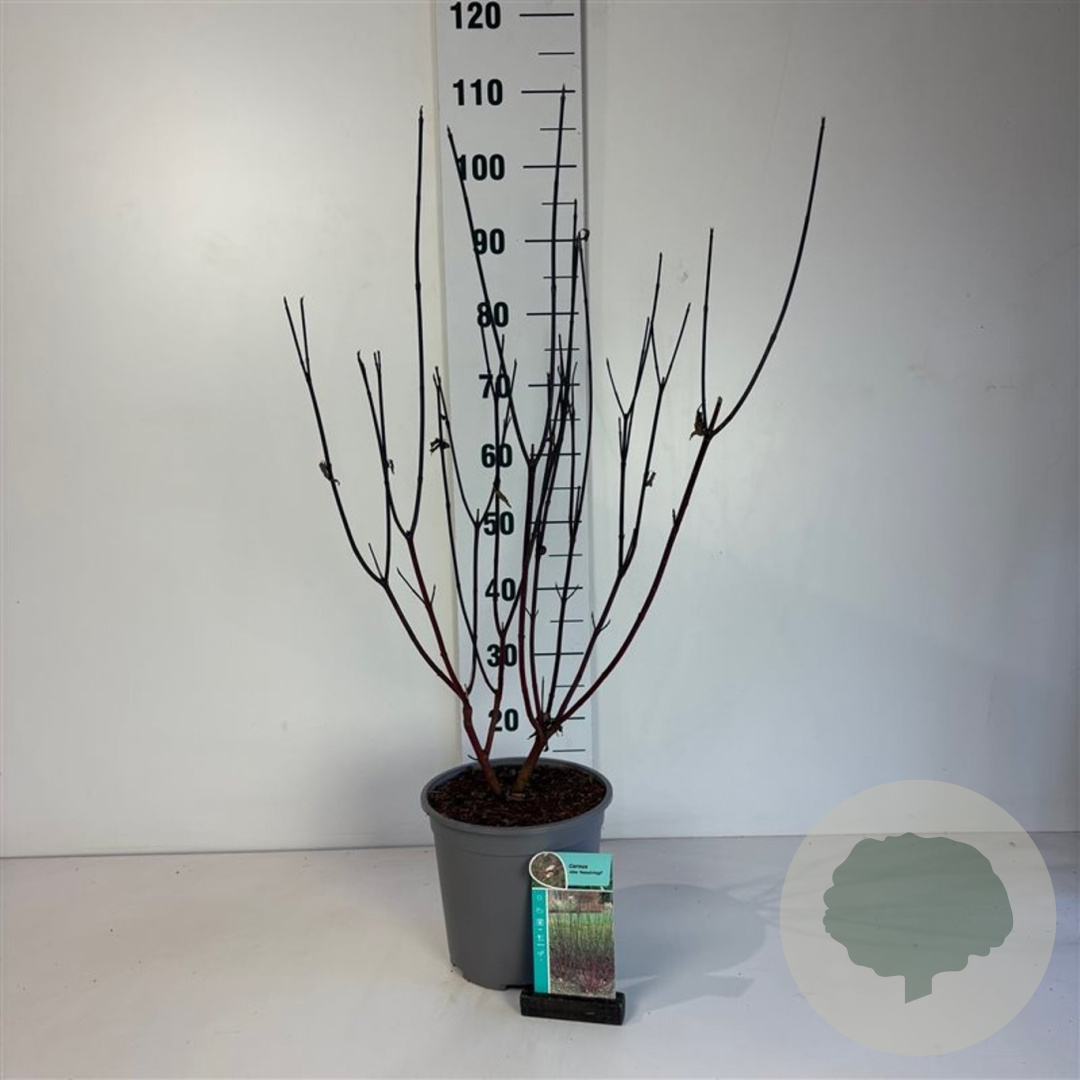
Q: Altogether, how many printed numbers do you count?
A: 11